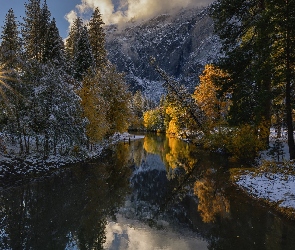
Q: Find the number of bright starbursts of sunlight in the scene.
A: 1